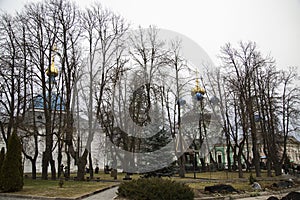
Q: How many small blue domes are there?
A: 3